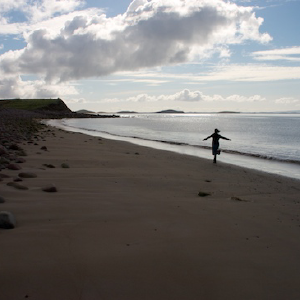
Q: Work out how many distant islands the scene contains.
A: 4